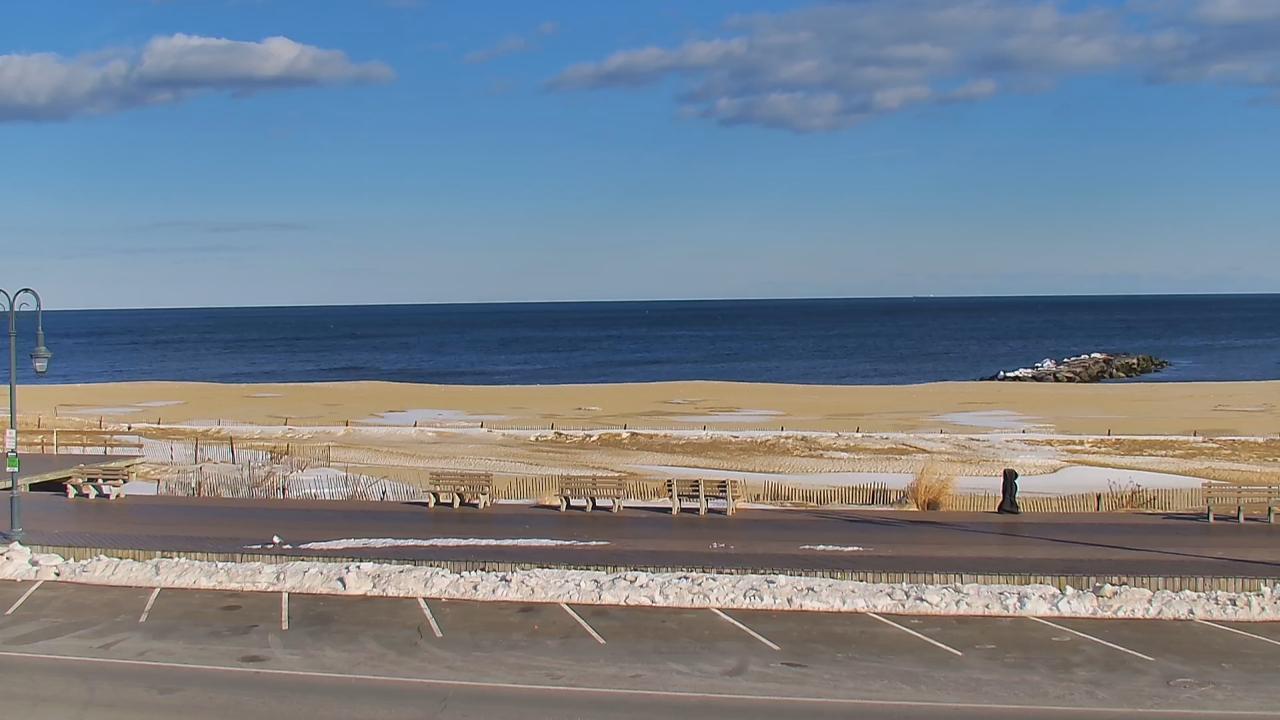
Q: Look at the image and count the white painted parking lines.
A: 9